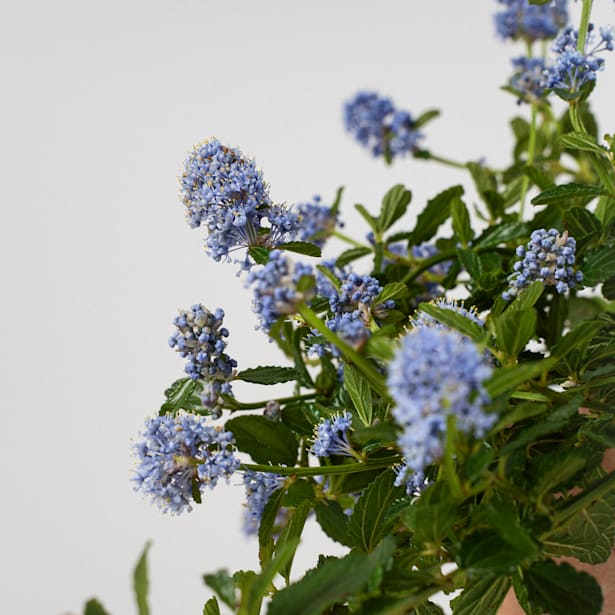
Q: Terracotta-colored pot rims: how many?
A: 1